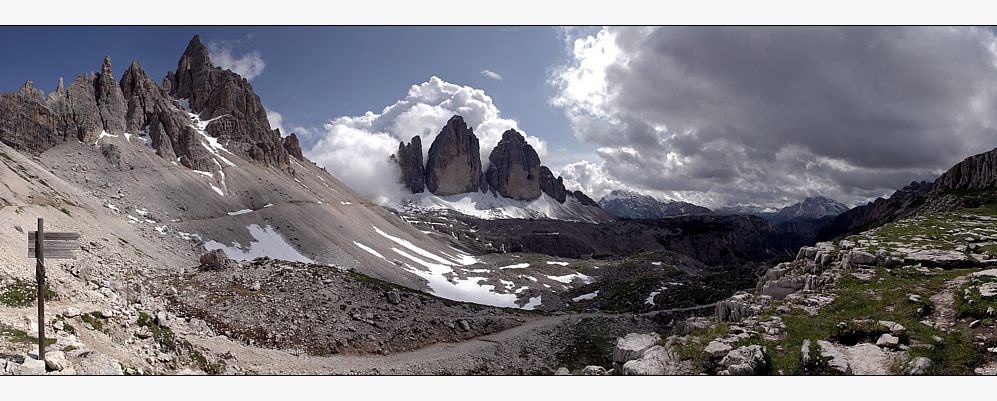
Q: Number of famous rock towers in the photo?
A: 3